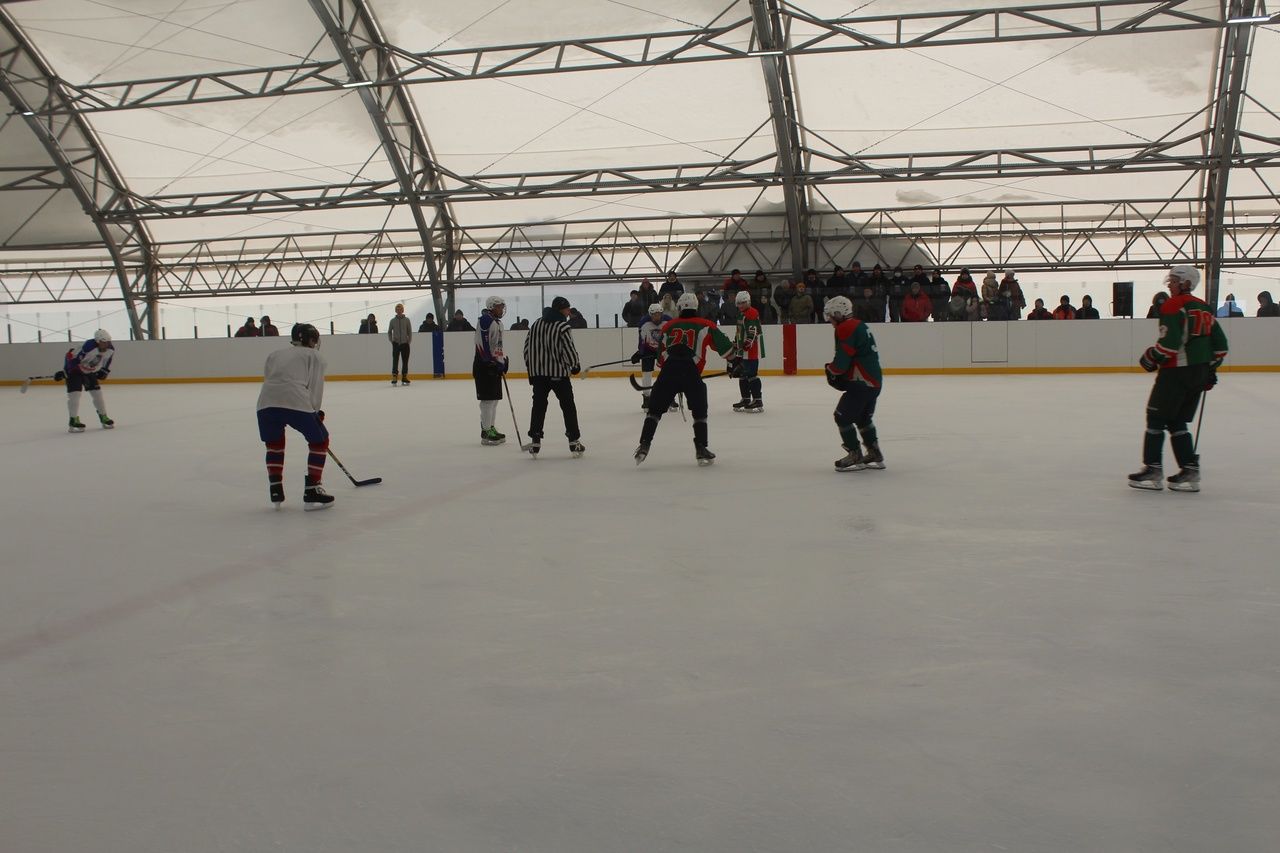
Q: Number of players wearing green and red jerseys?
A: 4